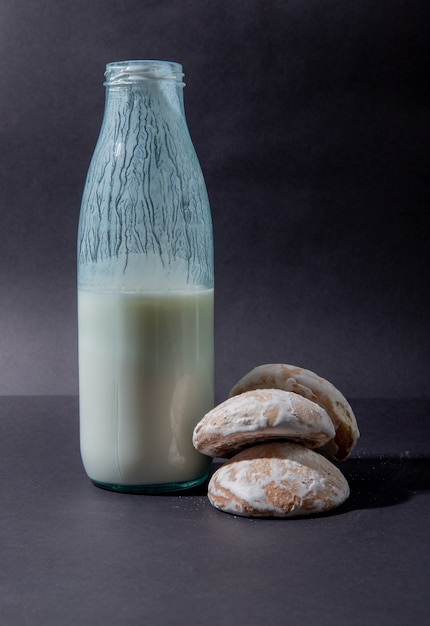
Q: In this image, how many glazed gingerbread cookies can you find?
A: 3